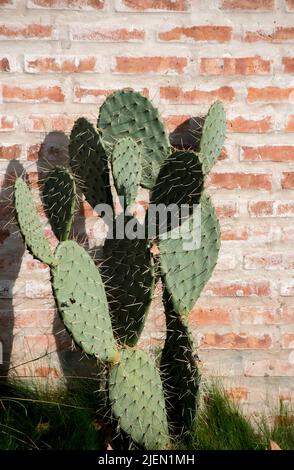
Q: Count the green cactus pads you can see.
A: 12